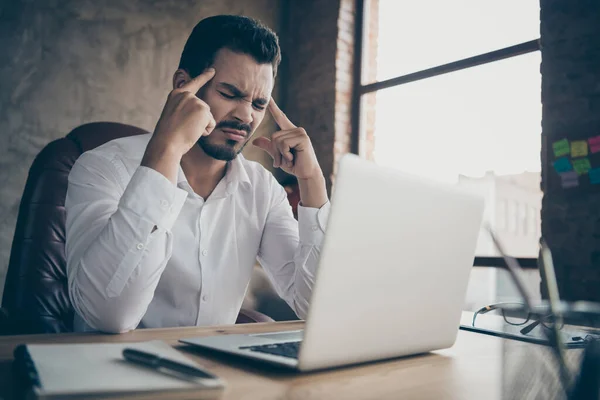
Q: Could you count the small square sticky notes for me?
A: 7